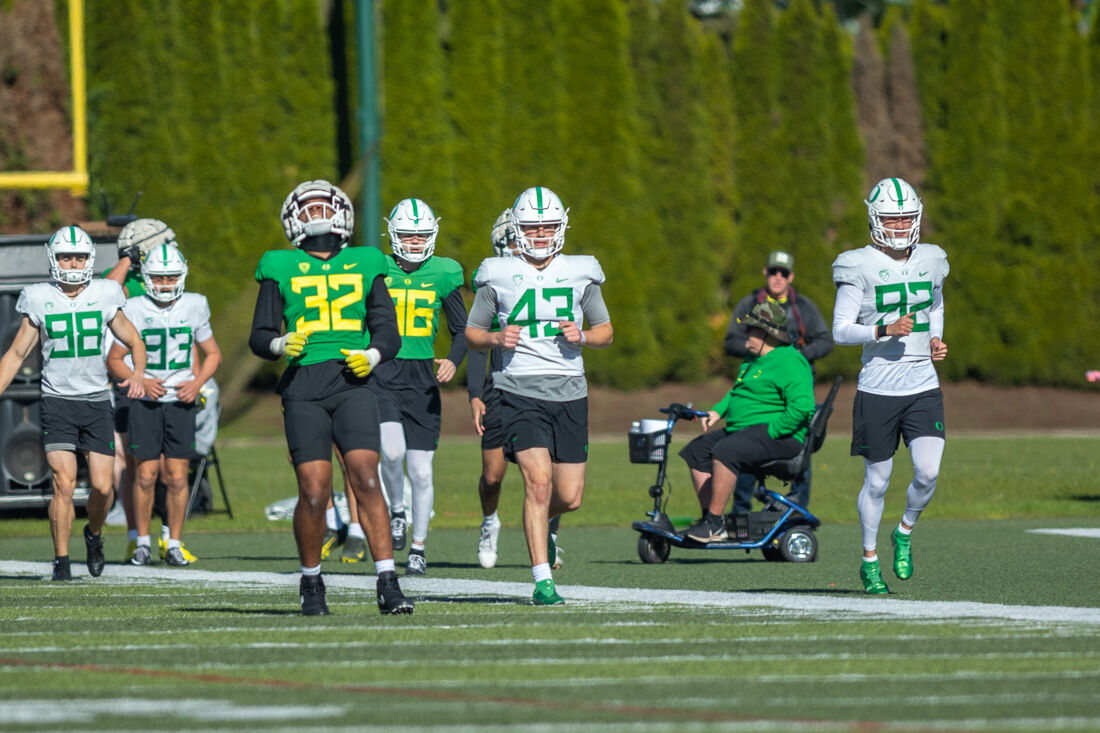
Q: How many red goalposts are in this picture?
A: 0